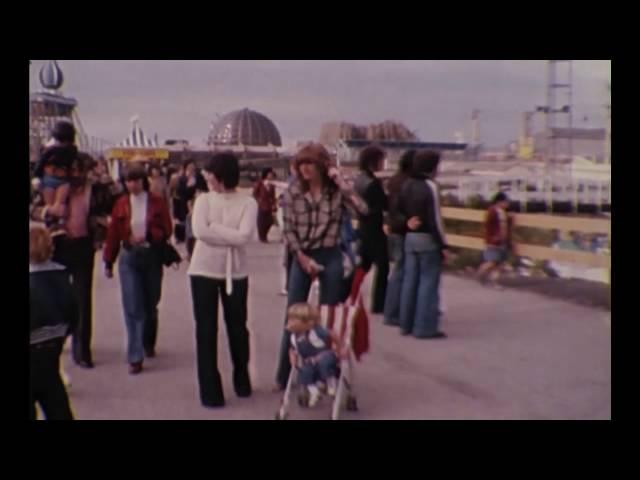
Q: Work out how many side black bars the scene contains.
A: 2